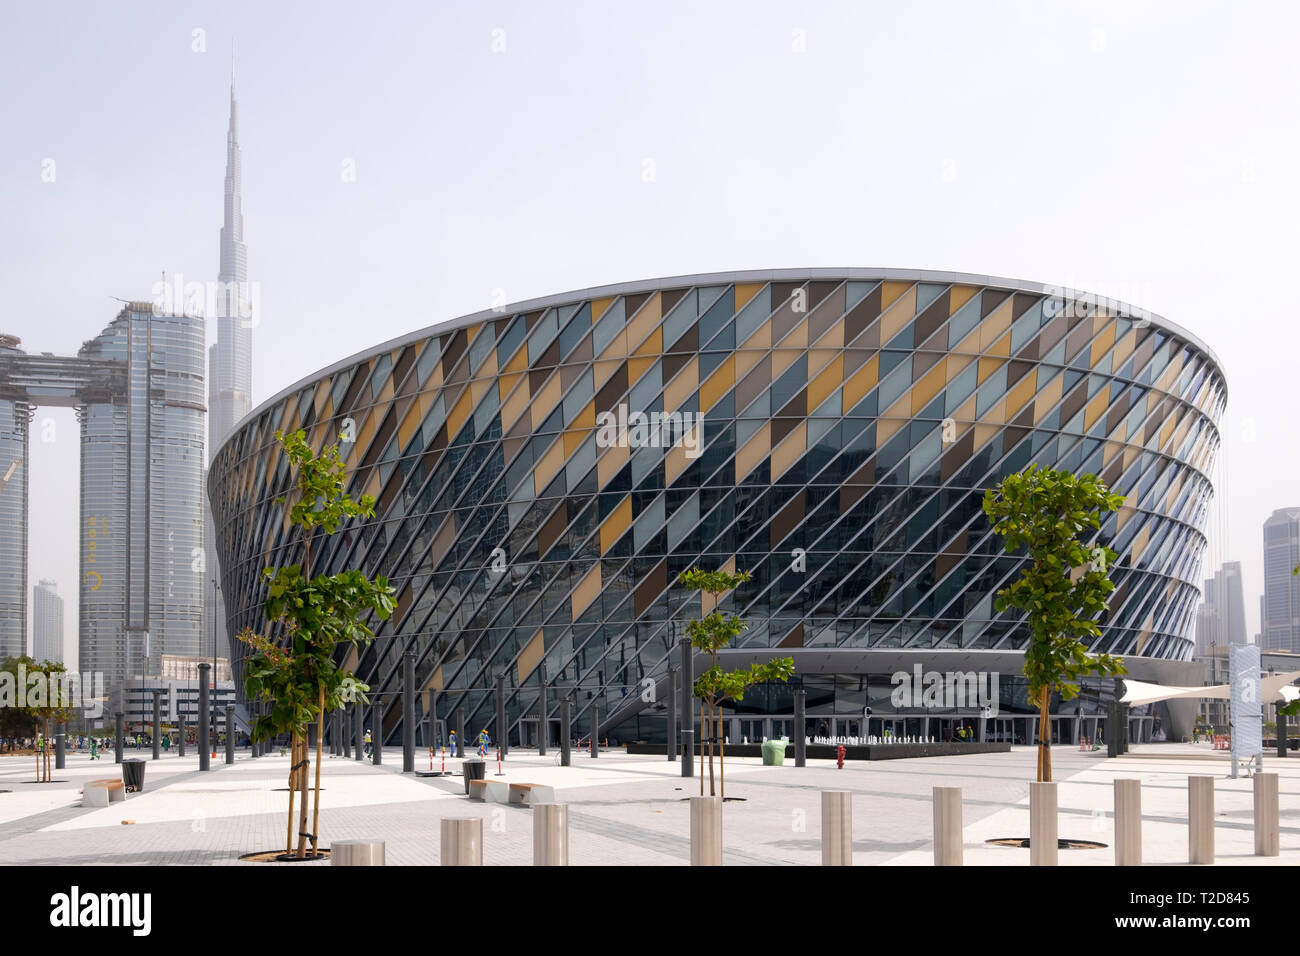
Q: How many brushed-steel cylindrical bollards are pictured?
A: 10